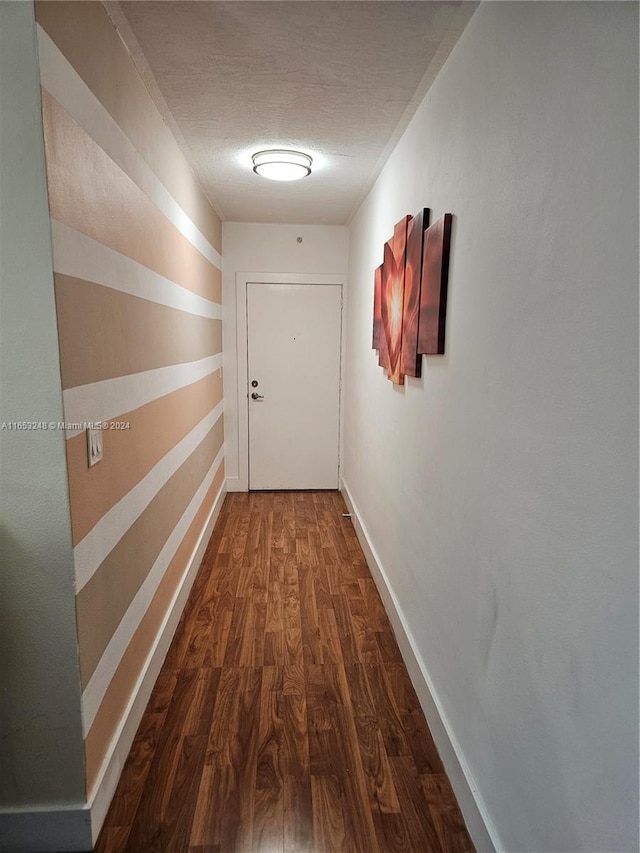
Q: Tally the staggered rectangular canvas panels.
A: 5